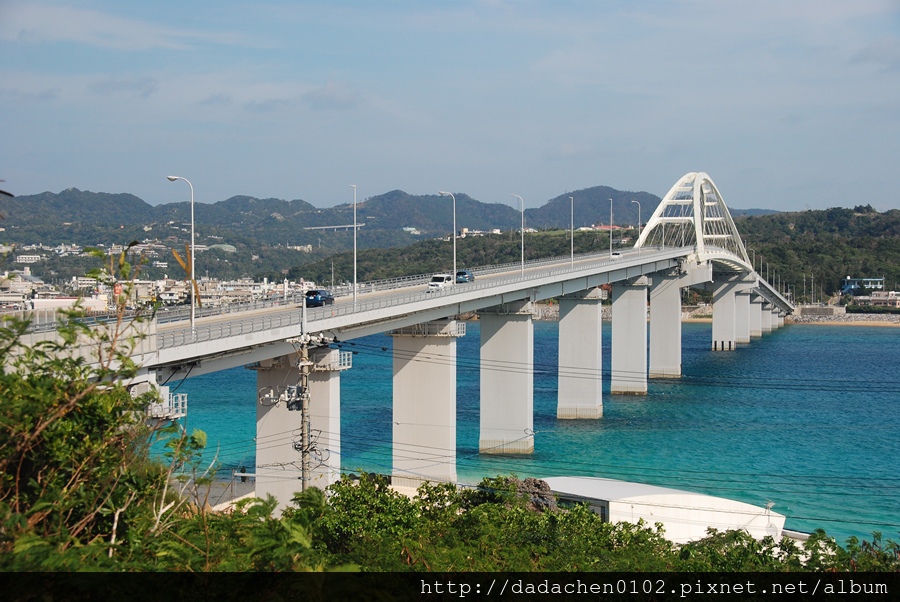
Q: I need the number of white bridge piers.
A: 12